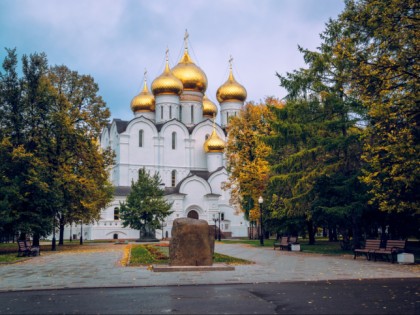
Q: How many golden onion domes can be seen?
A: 6